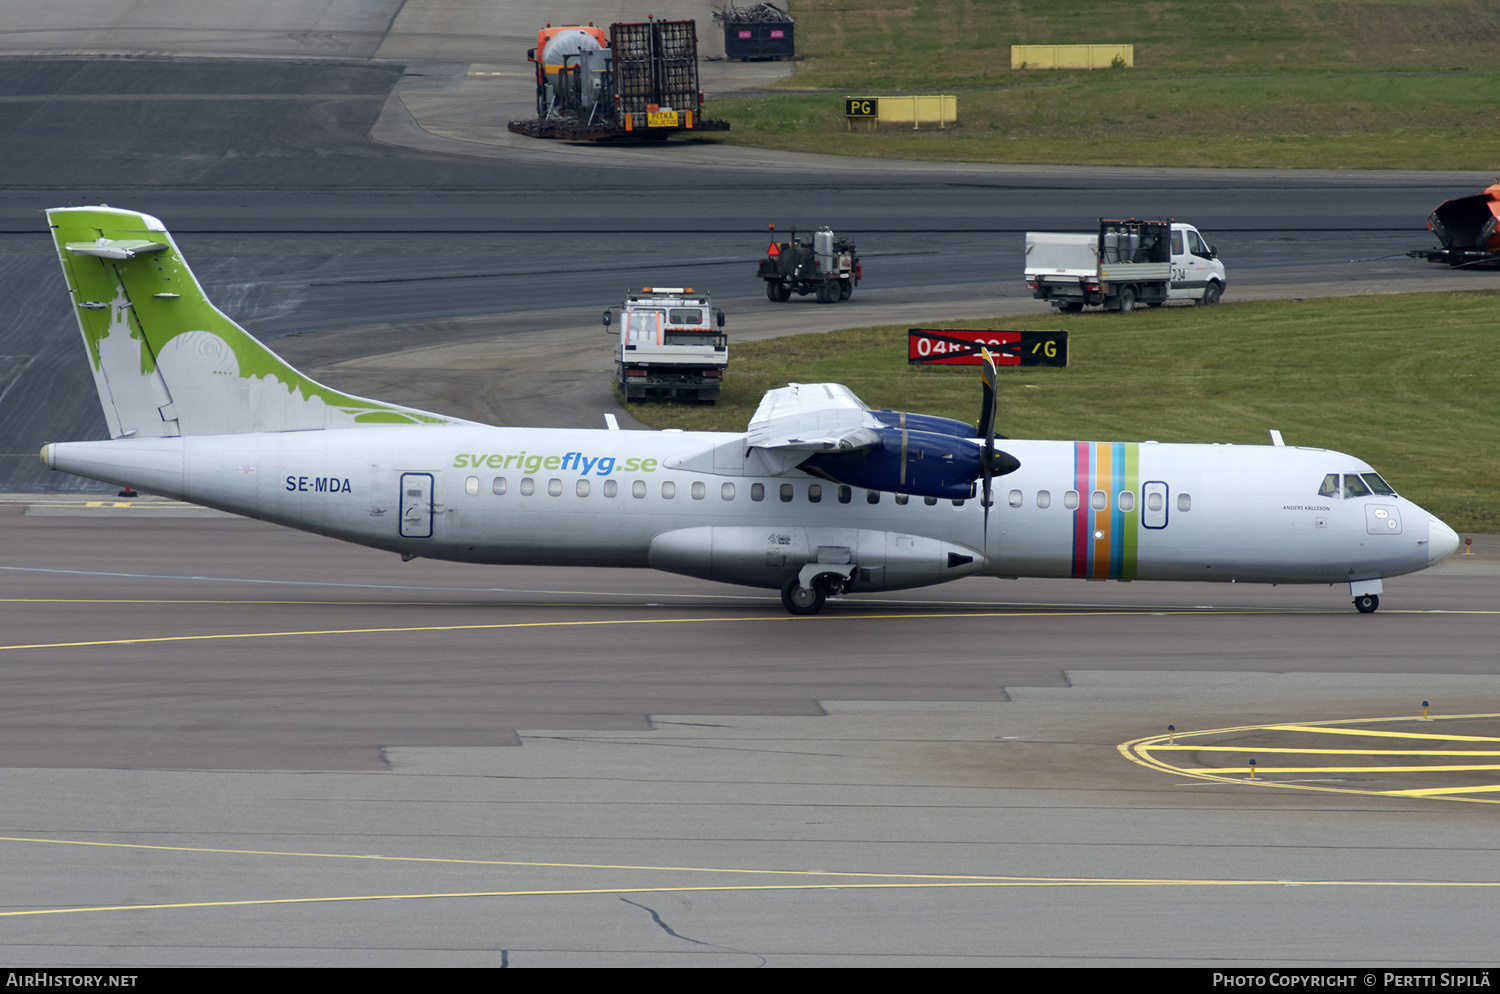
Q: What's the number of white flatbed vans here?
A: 2